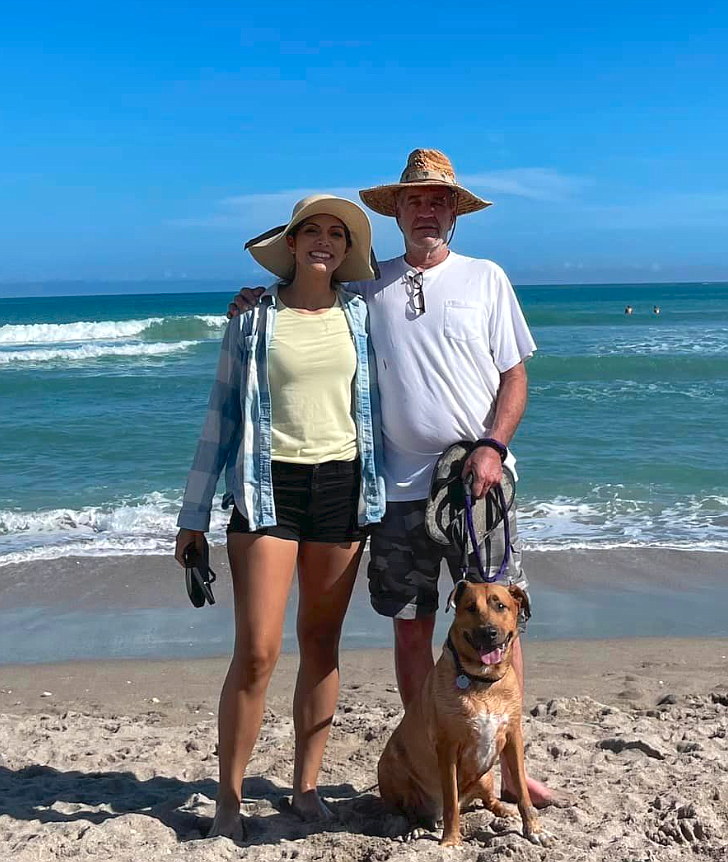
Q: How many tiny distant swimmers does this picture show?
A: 2